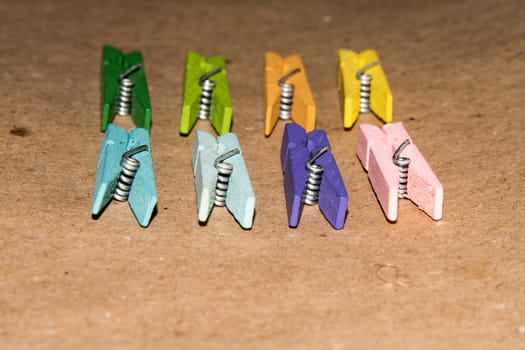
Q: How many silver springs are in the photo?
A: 8